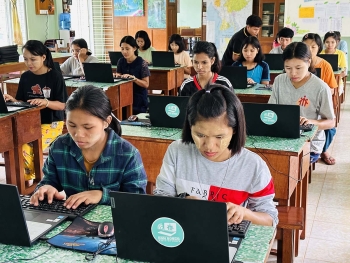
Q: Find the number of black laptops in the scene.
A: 13